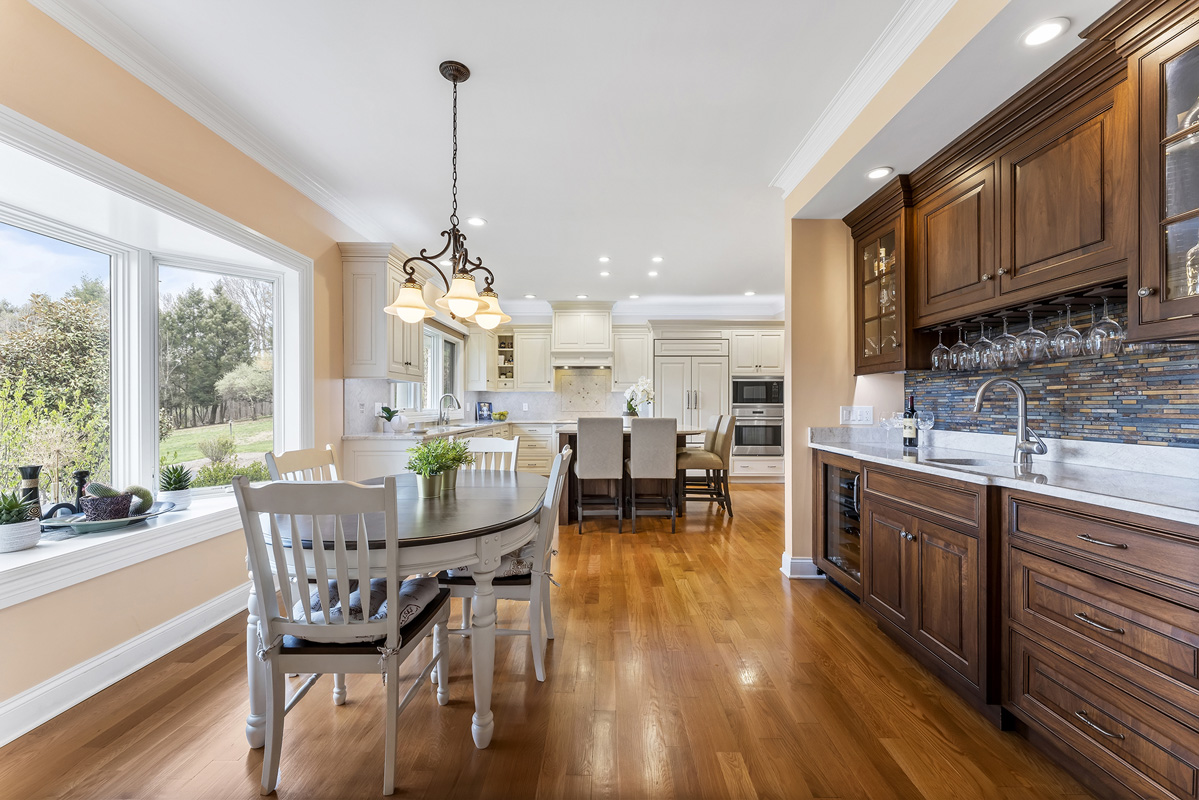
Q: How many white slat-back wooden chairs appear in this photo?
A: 4